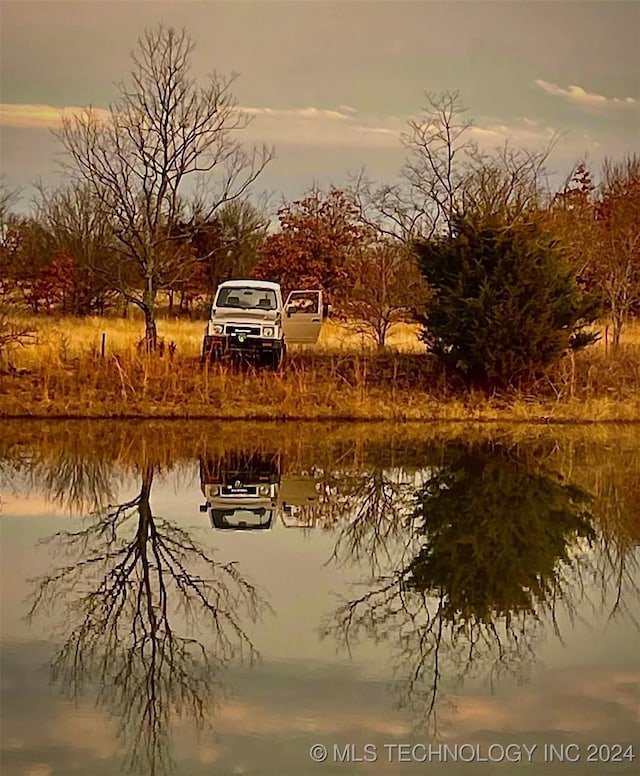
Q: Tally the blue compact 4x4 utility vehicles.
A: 0